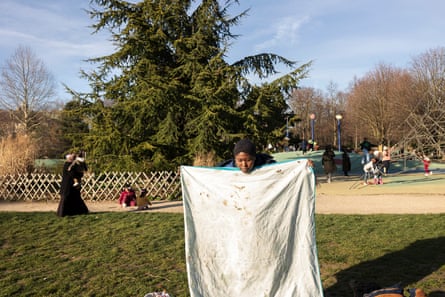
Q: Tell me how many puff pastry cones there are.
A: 0